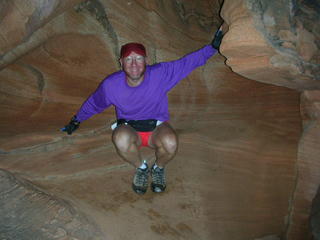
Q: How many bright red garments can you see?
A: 1